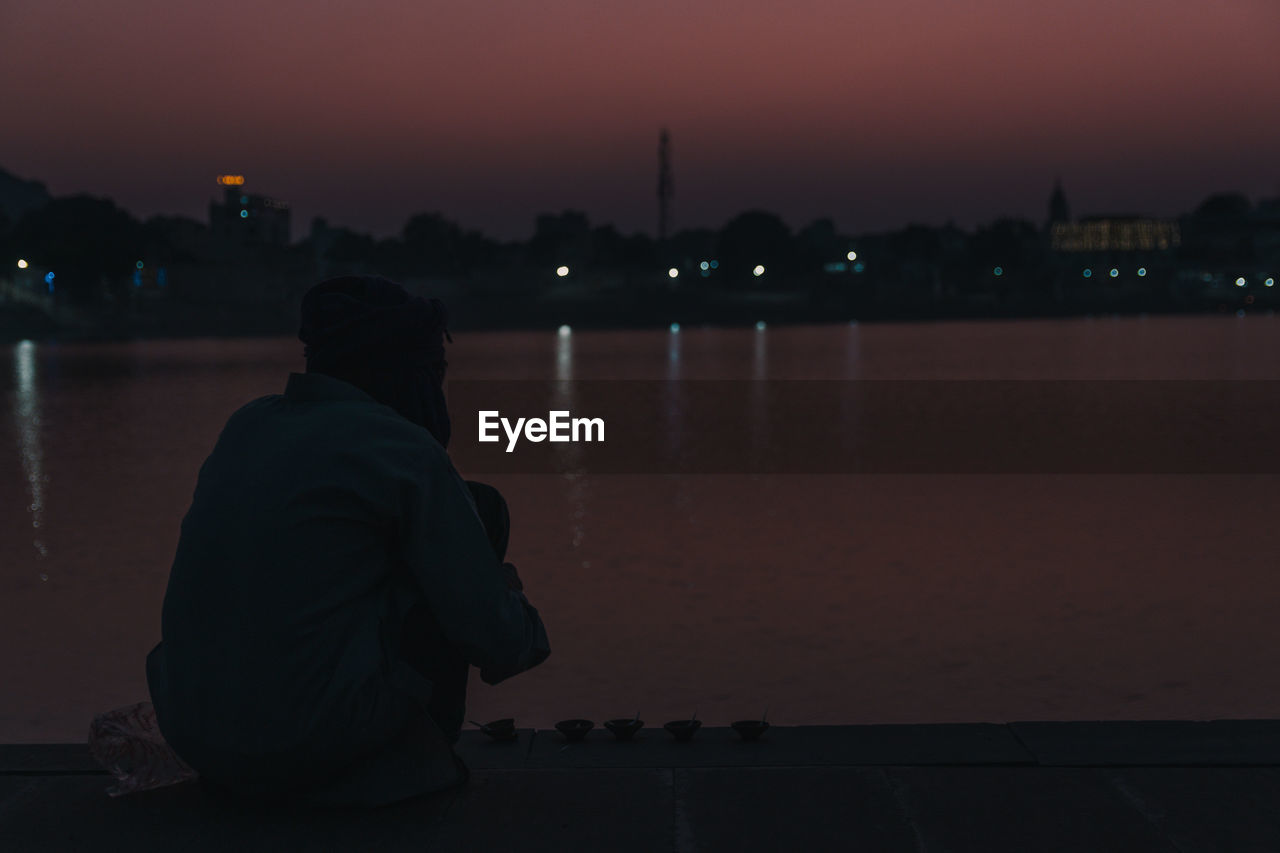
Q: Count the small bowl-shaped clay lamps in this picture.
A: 5